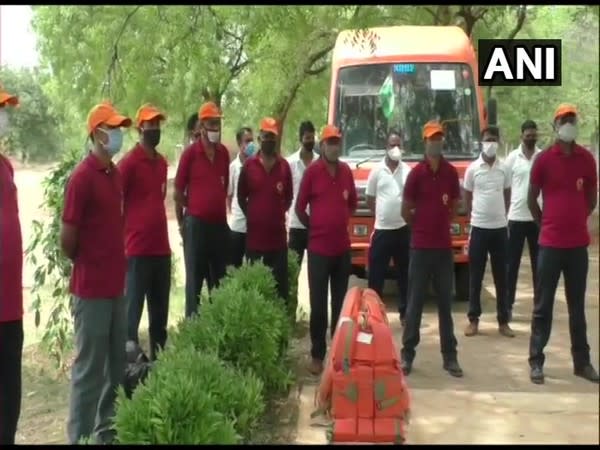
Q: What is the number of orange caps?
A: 8